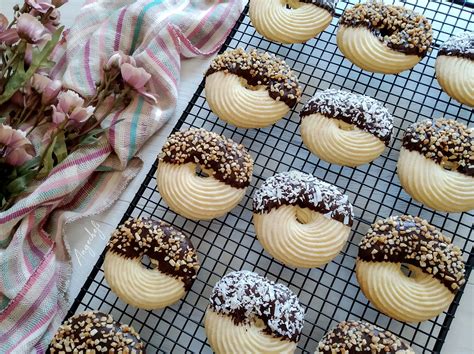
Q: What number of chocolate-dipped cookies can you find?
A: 13